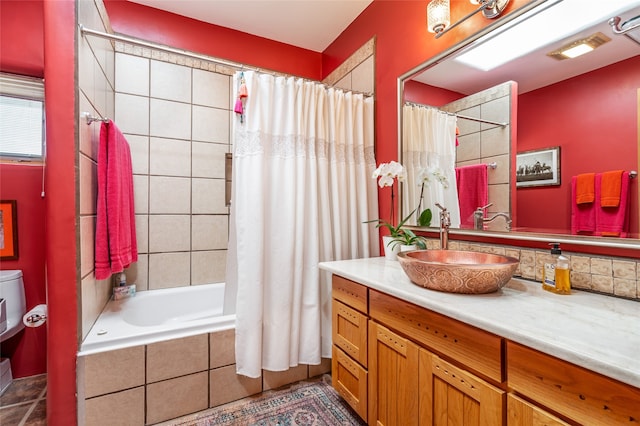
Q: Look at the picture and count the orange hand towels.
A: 2